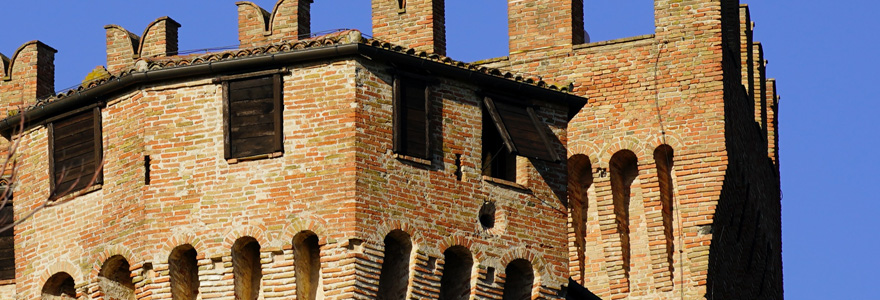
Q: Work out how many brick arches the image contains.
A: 11